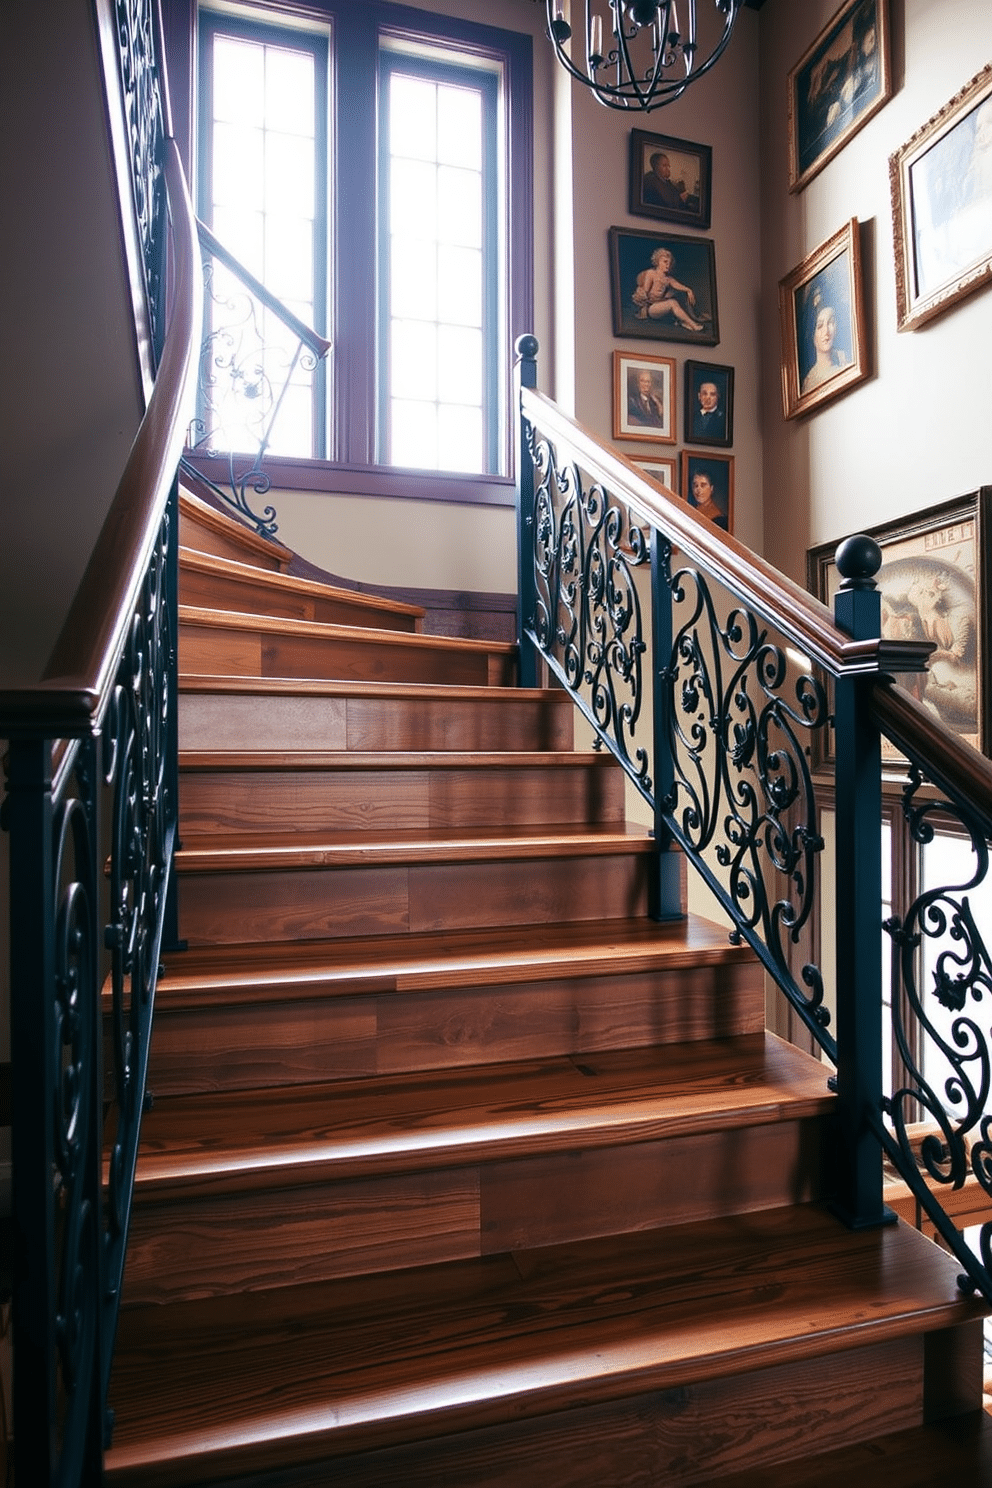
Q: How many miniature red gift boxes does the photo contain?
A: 0